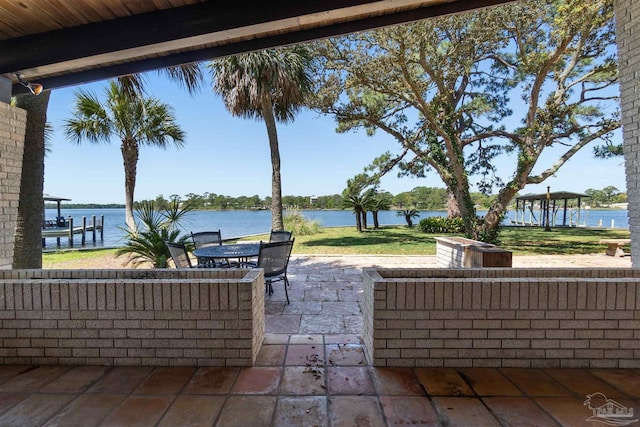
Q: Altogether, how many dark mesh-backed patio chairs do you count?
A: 4